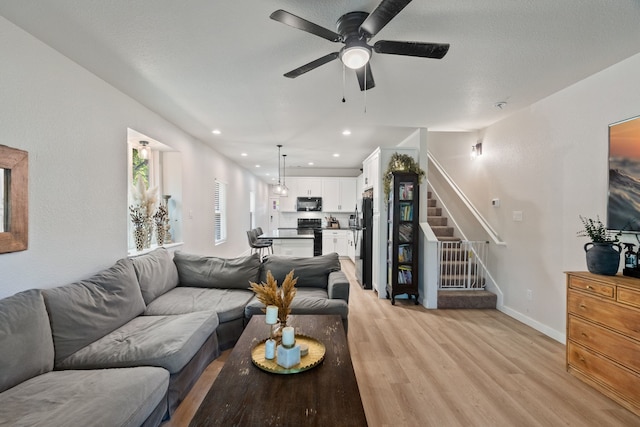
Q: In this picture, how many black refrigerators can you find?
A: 1